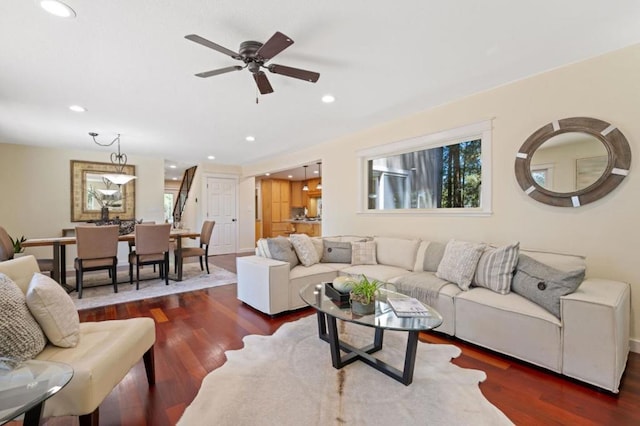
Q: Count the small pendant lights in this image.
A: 2